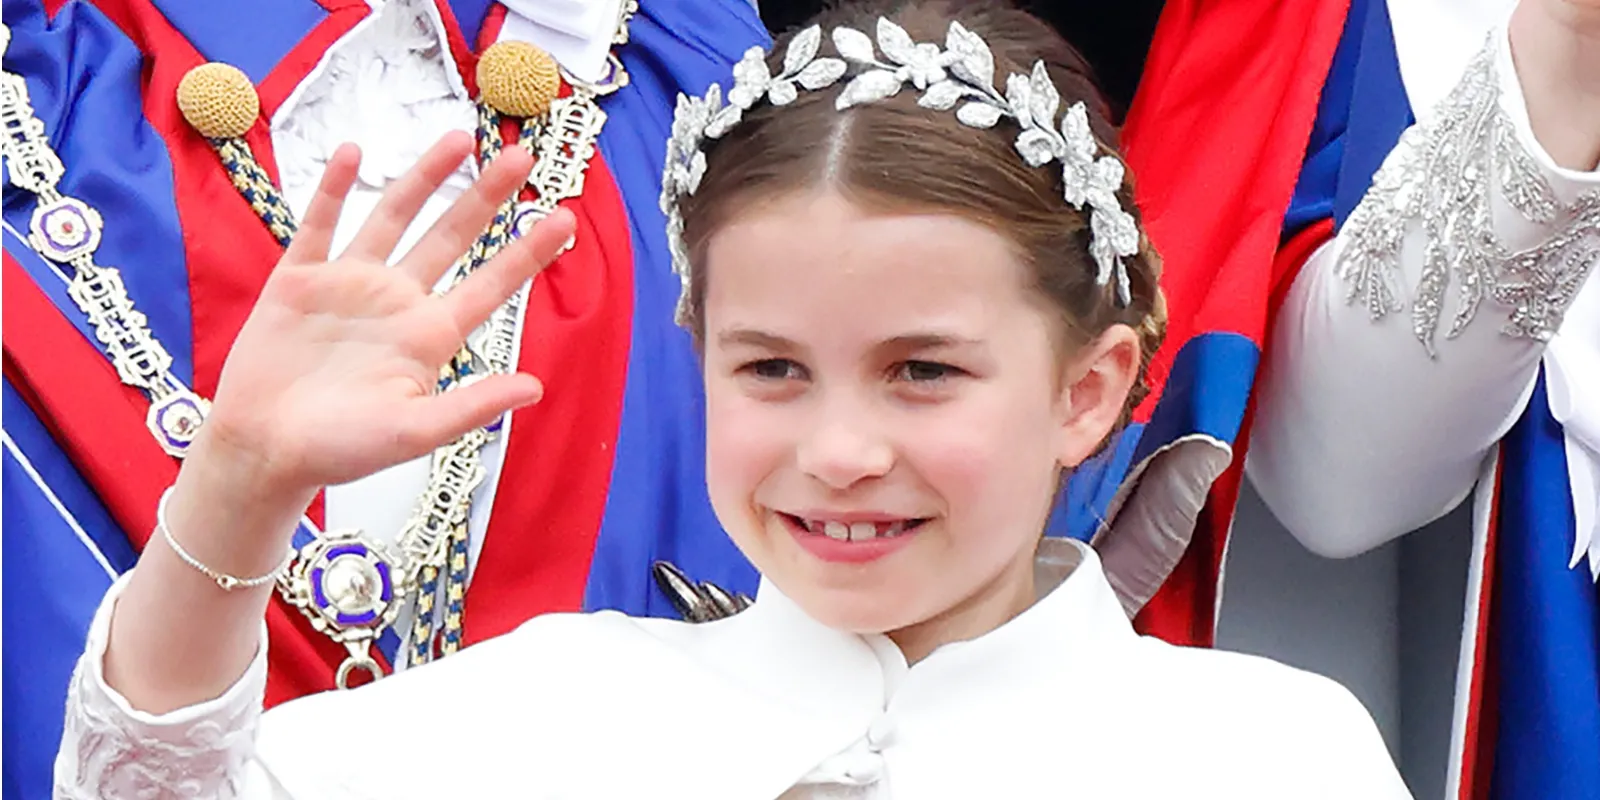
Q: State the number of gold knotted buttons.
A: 2